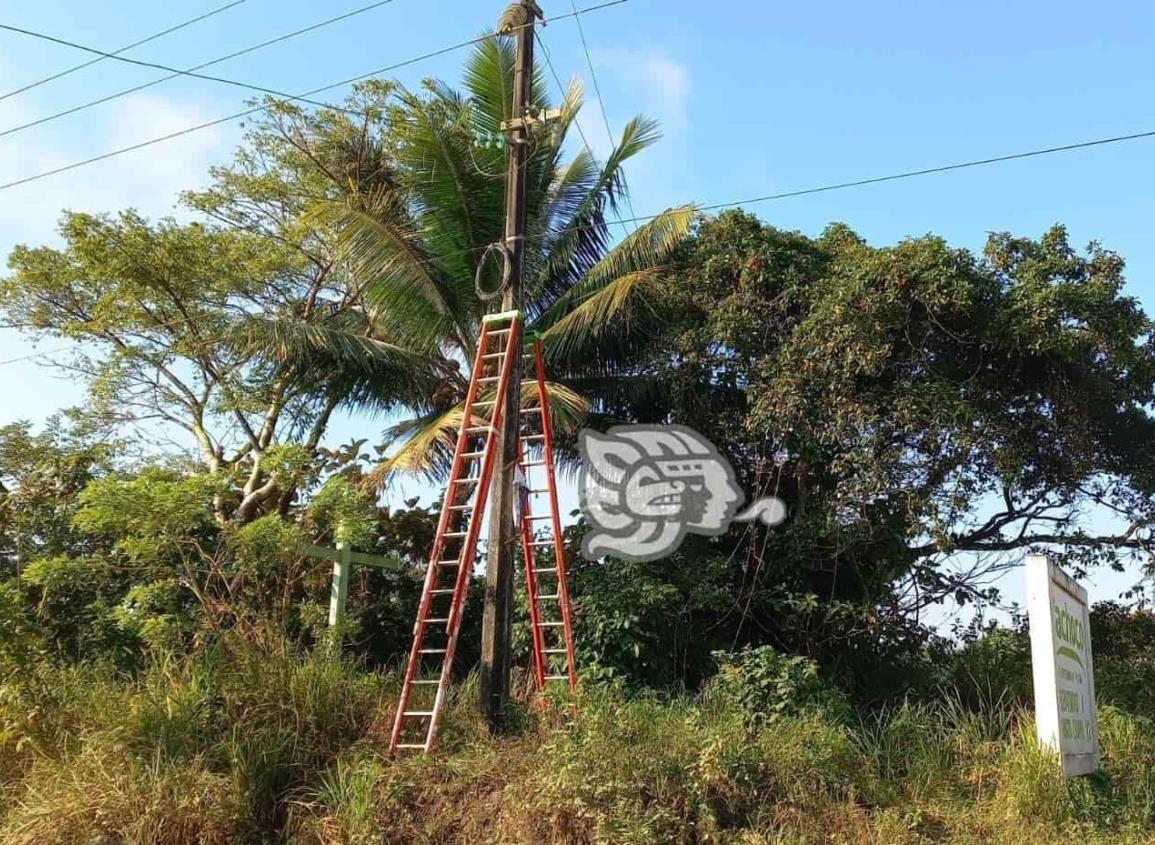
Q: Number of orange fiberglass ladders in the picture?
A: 2